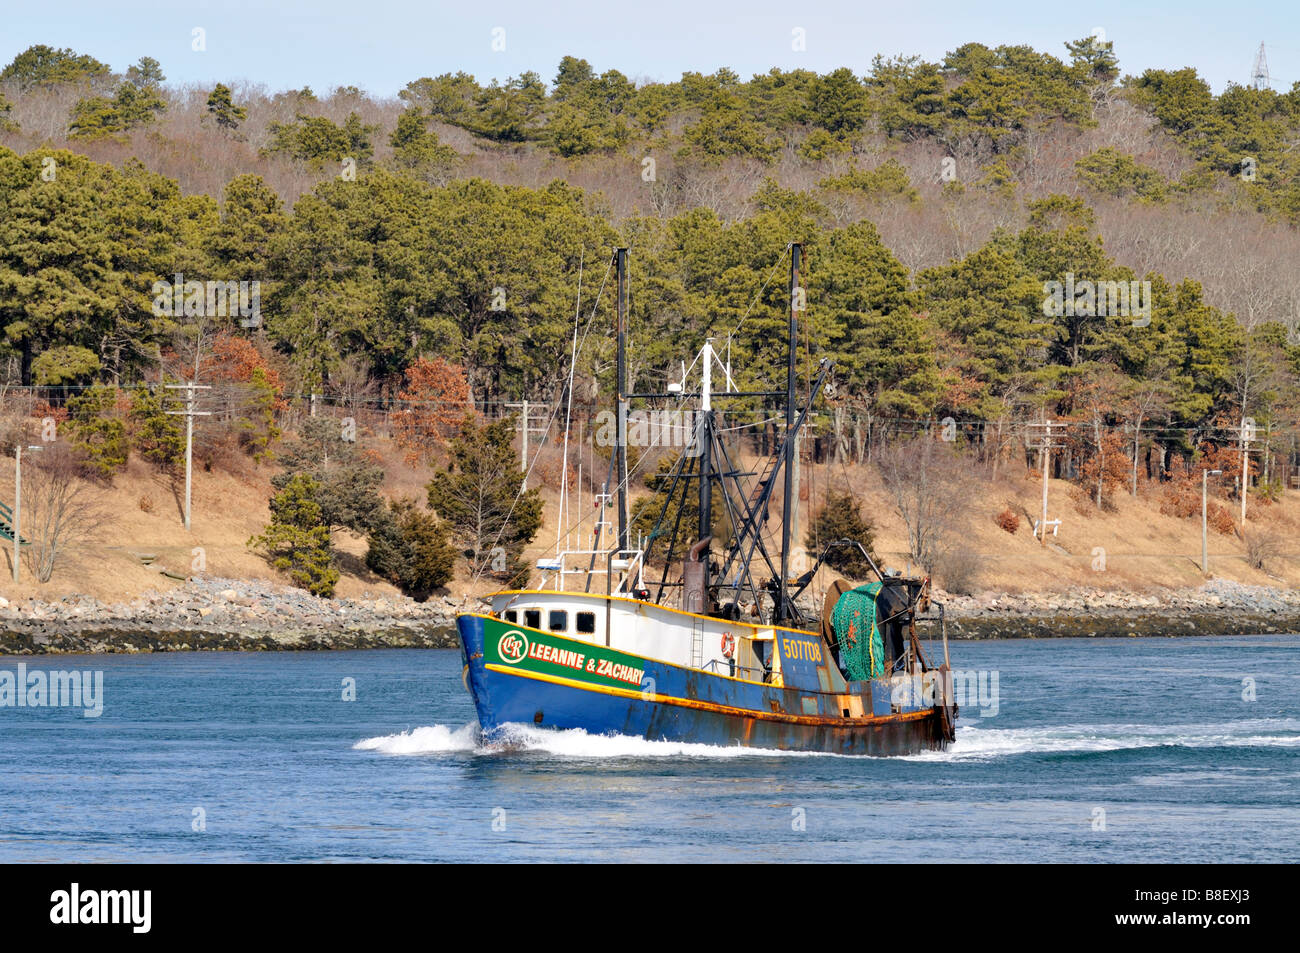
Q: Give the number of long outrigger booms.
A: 2